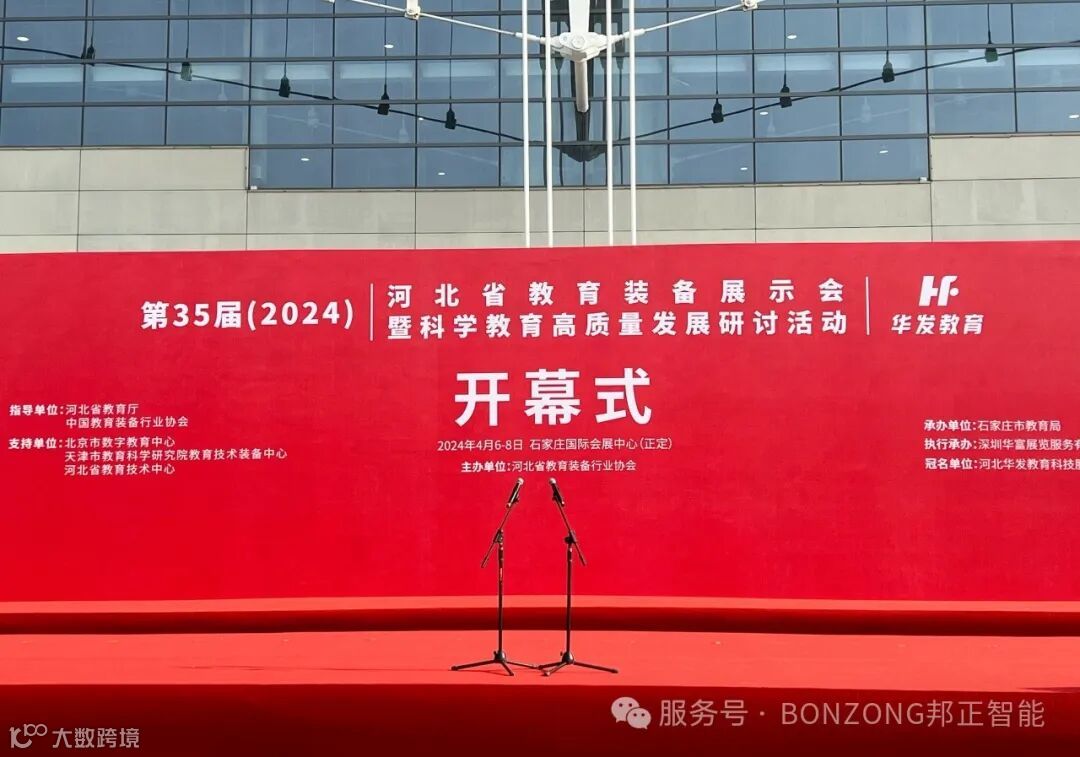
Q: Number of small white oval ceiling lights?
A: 10